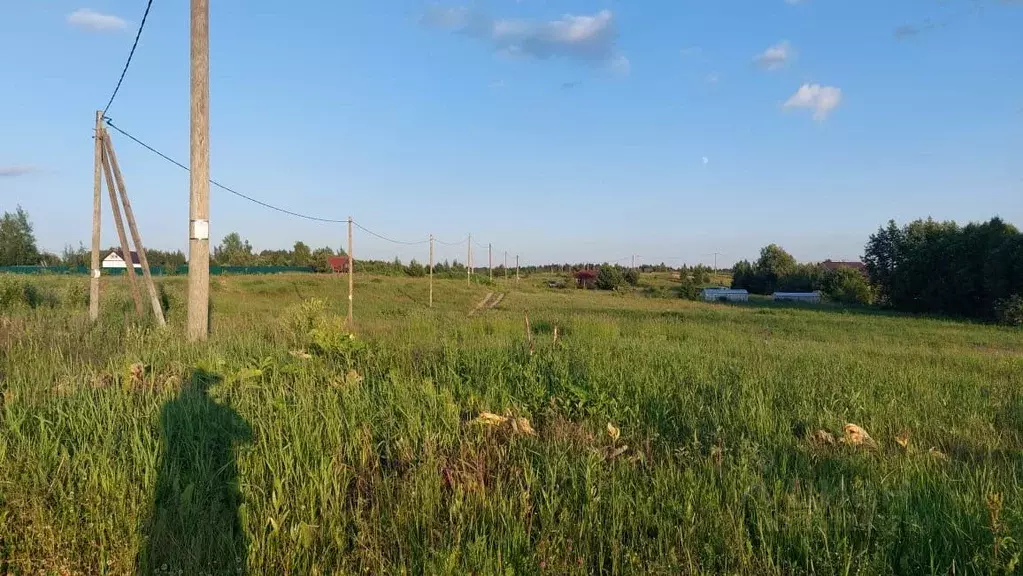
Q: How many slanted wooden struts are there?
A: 2